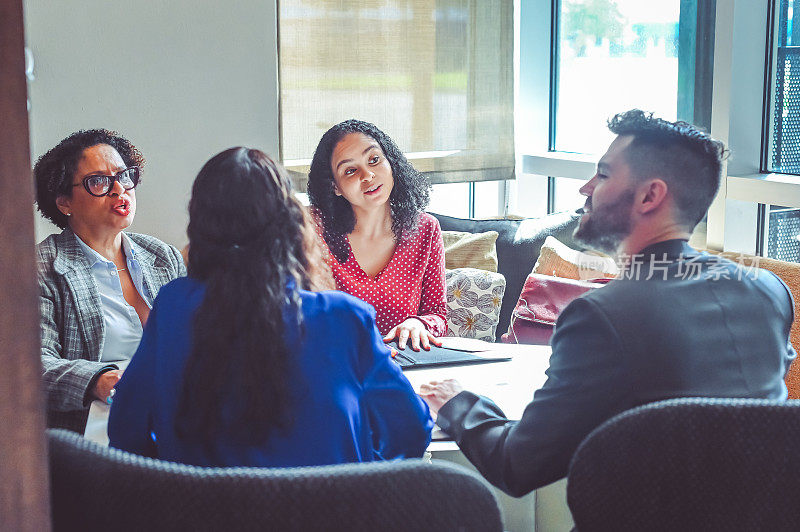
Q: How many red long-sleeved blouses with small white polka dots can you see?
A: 1